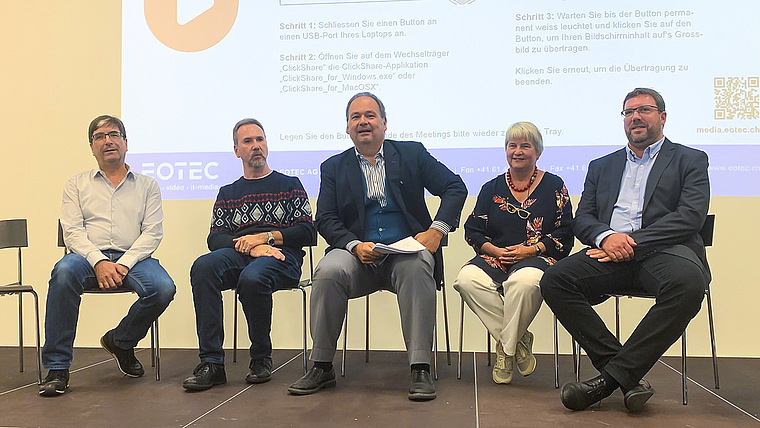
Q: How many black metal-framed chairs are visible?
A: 6